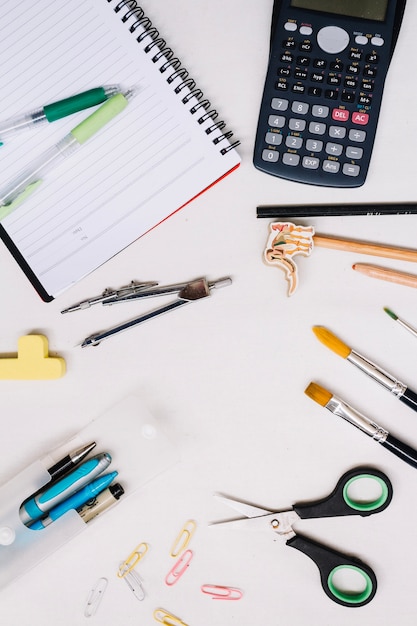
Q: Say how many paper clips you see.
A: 7